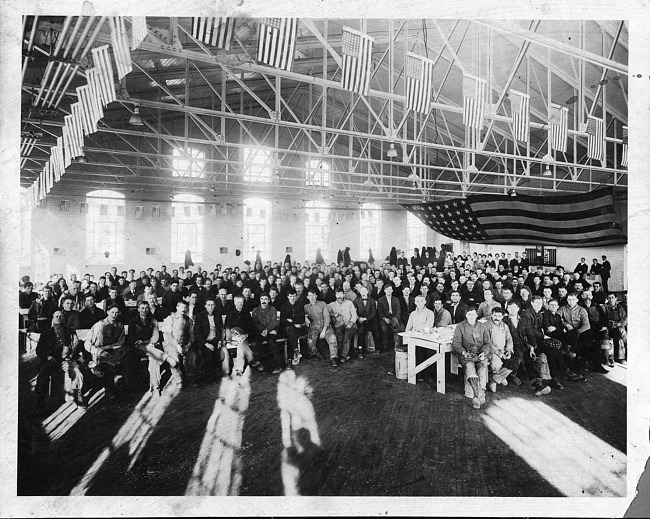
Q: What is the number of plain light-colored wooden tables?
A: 1